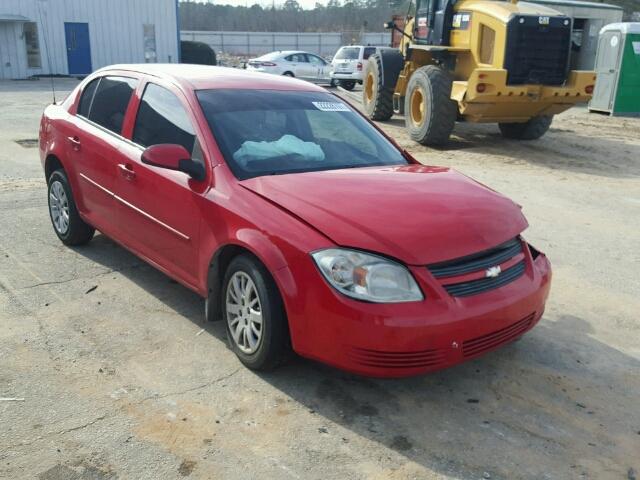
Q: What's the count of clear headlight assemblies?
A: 1